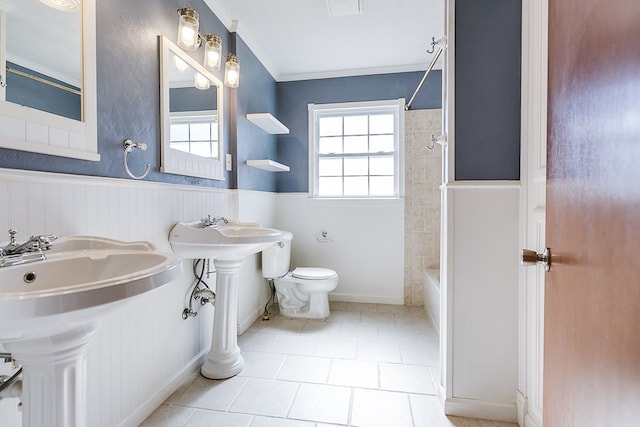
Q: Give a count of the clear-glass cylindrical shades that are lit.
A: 3